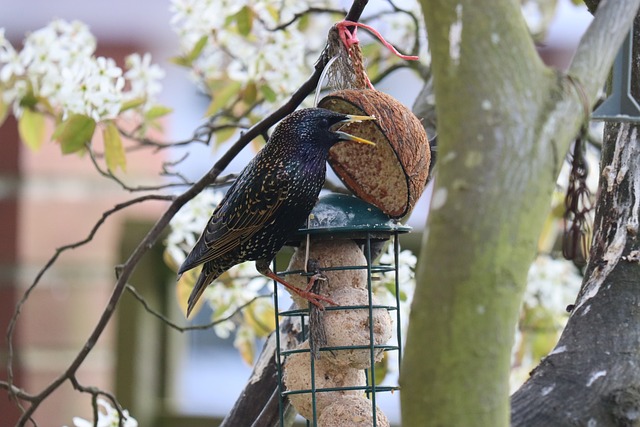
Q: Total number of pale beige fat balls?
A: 4